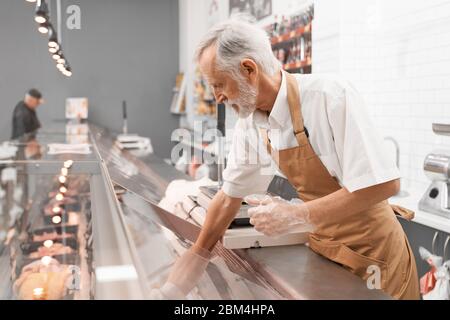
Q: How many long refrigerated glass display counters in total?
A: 1